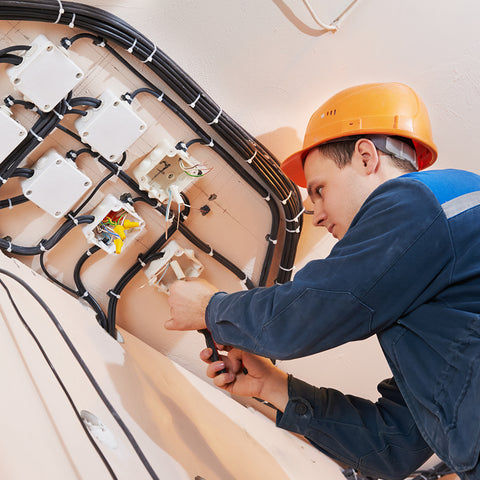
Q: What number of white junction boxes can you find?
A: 7